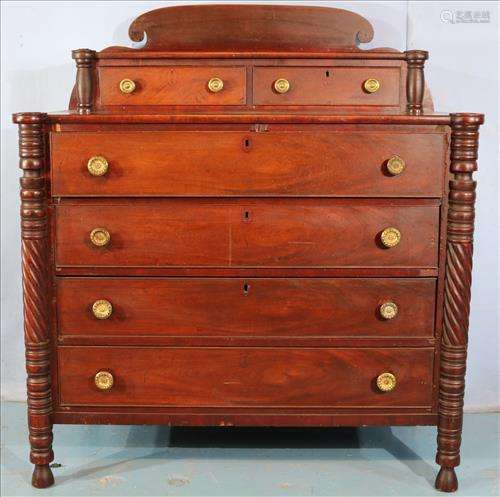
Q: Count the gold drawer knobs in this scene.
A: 12